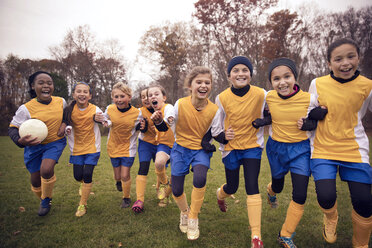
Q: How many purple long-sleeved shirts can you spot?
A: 0